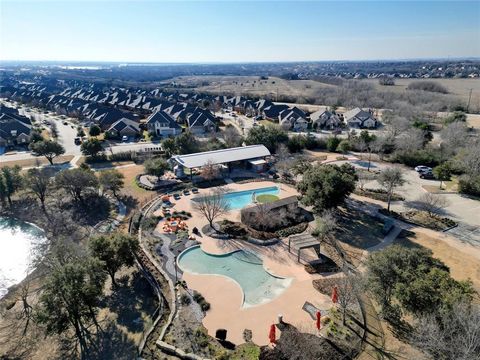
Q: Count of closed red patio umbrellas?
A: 3